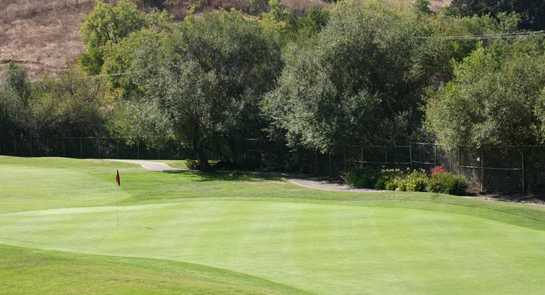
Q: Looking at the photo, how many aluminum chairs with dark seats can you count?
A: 0